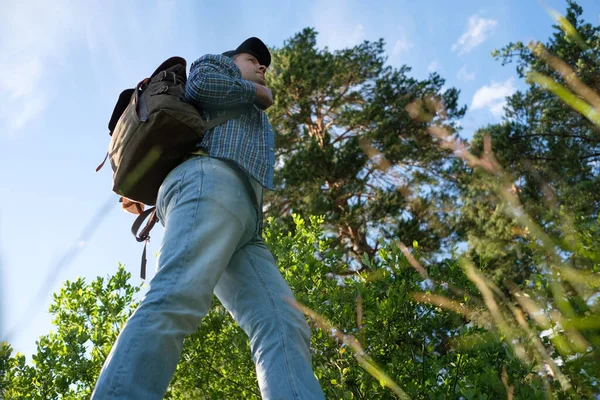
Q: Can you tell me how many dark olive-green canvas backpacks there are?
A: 1